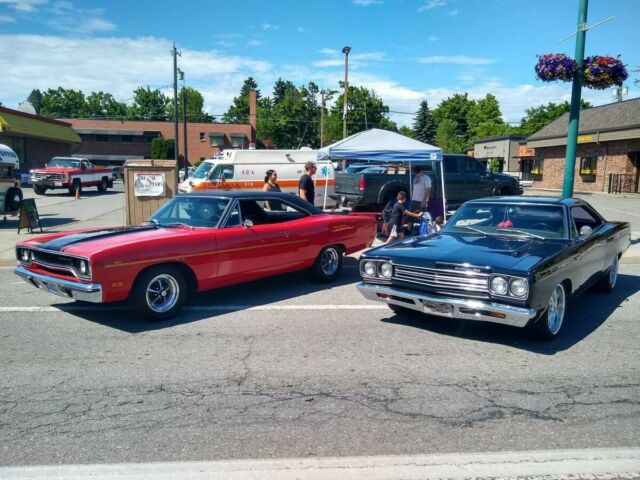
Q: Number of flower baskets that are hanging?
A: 2